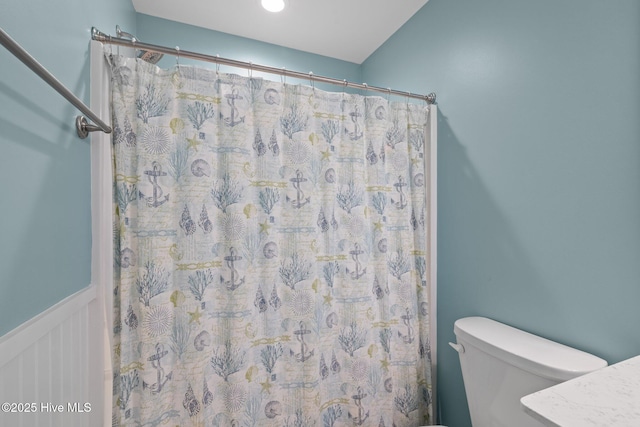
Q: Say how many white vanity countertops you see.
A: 1